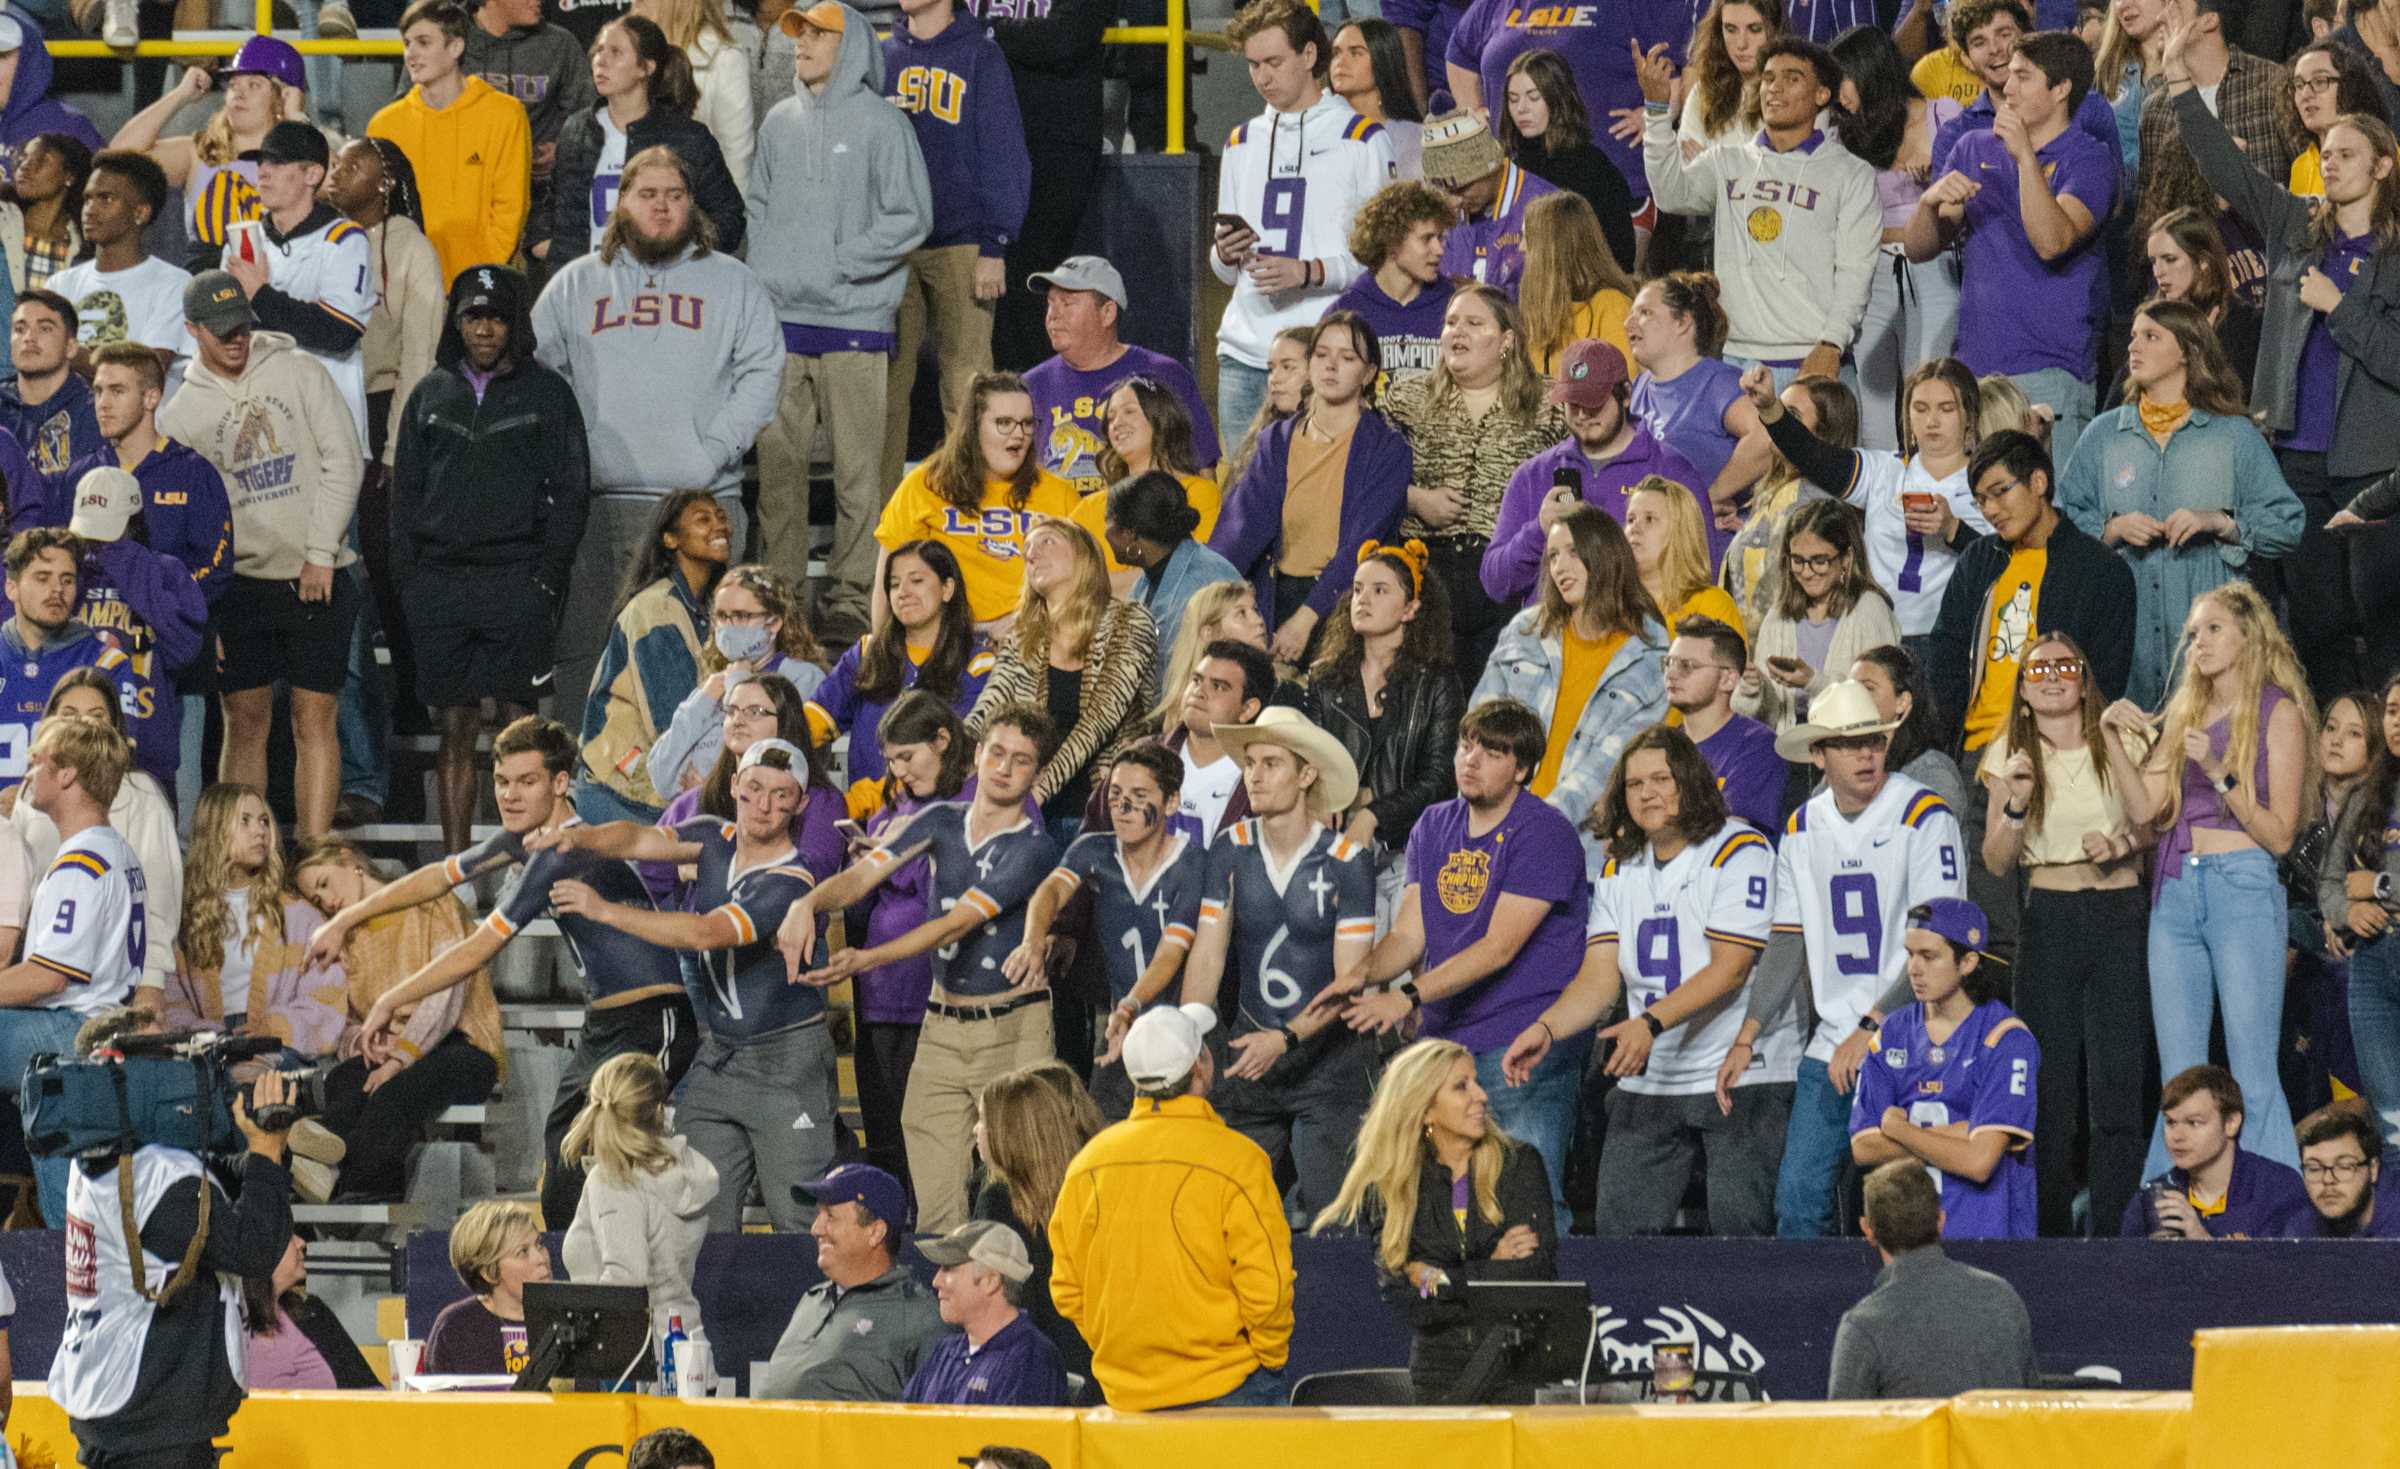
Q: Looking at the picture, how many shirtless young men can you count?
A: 5